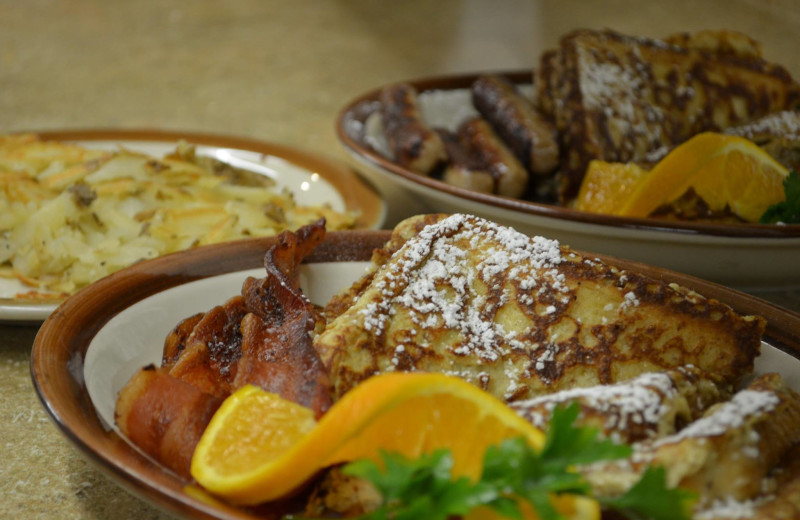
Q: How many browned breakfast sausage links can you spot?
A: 4